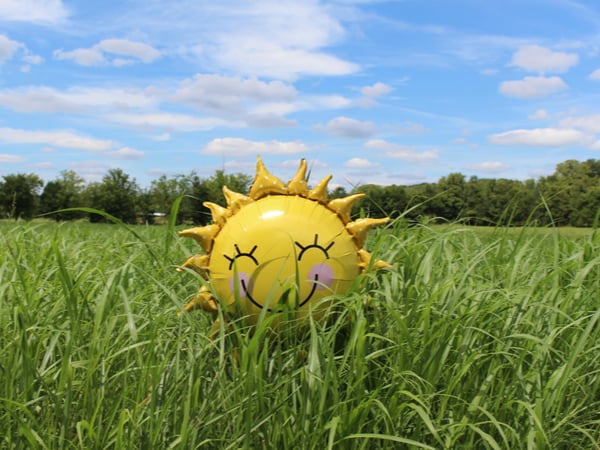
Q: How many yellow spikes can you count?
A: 11